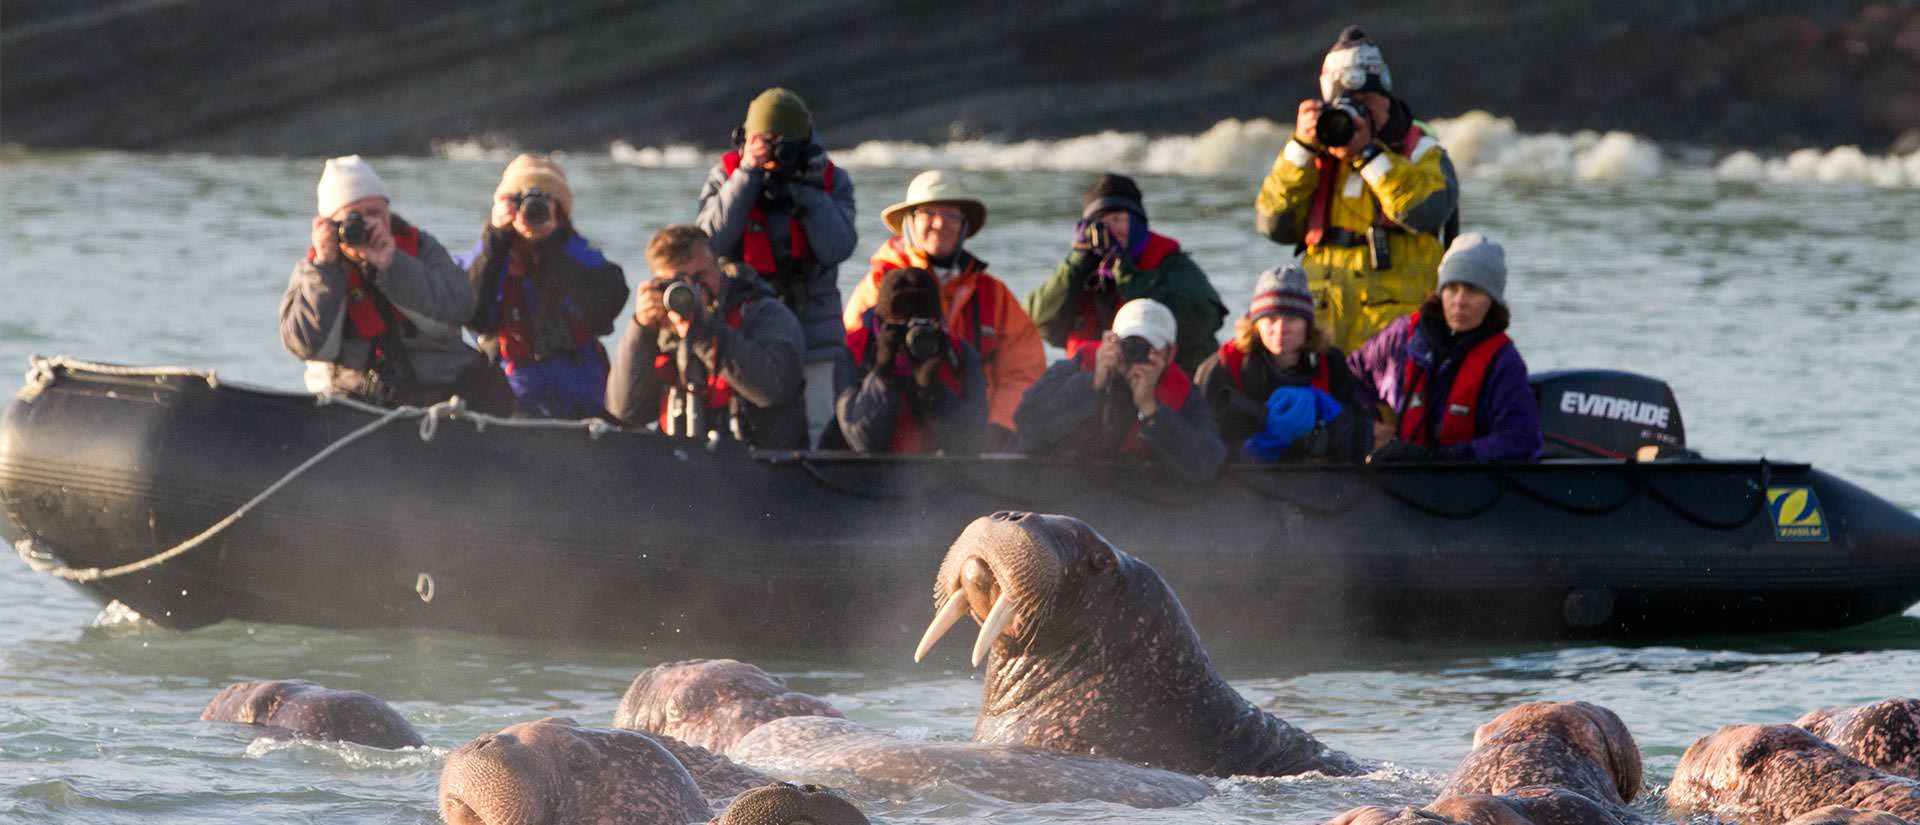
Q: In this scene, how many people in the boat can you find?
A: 11